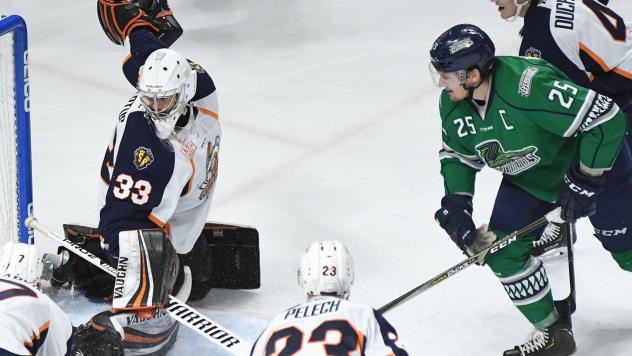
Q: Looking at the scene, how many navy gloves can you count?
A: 2